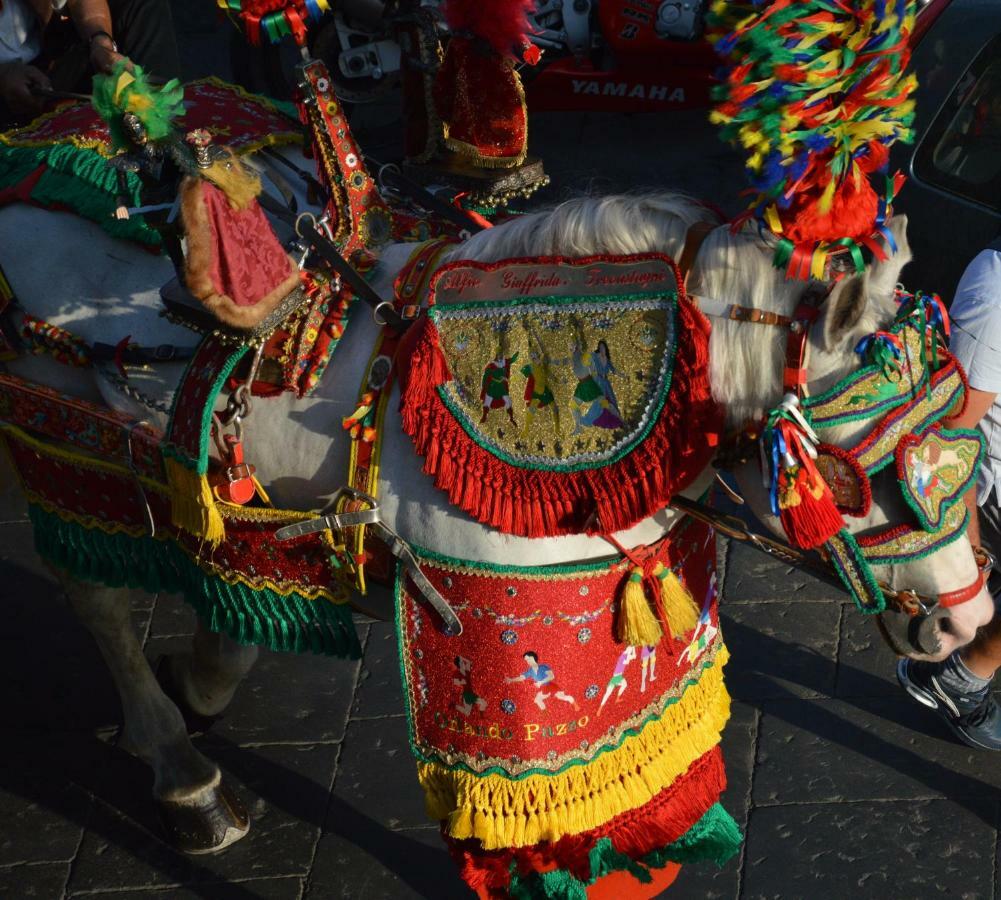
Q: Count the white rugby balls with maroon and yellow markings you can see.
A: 0